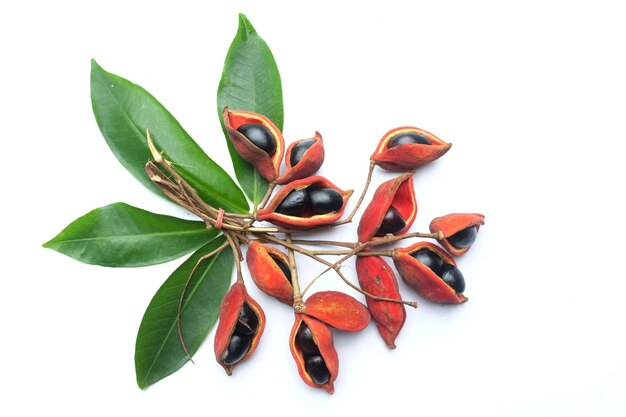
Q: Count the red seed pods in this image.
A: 12